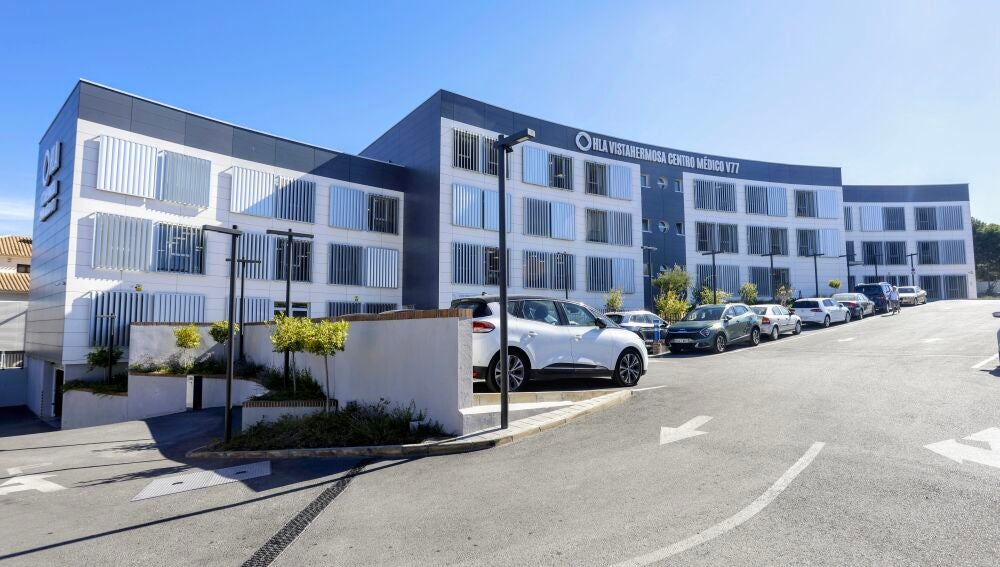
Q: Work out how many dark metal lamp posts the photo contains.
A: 13